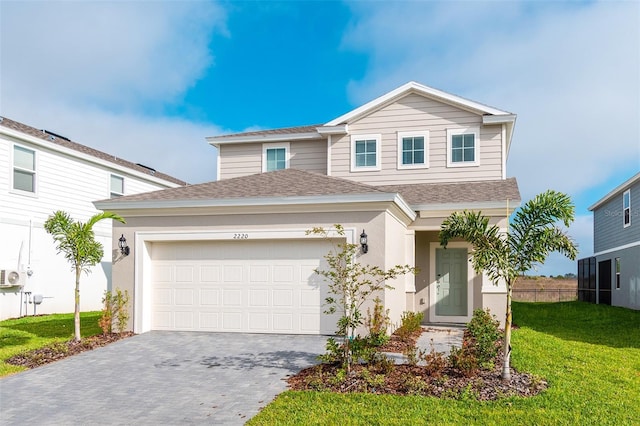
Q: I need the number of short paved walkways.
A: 1